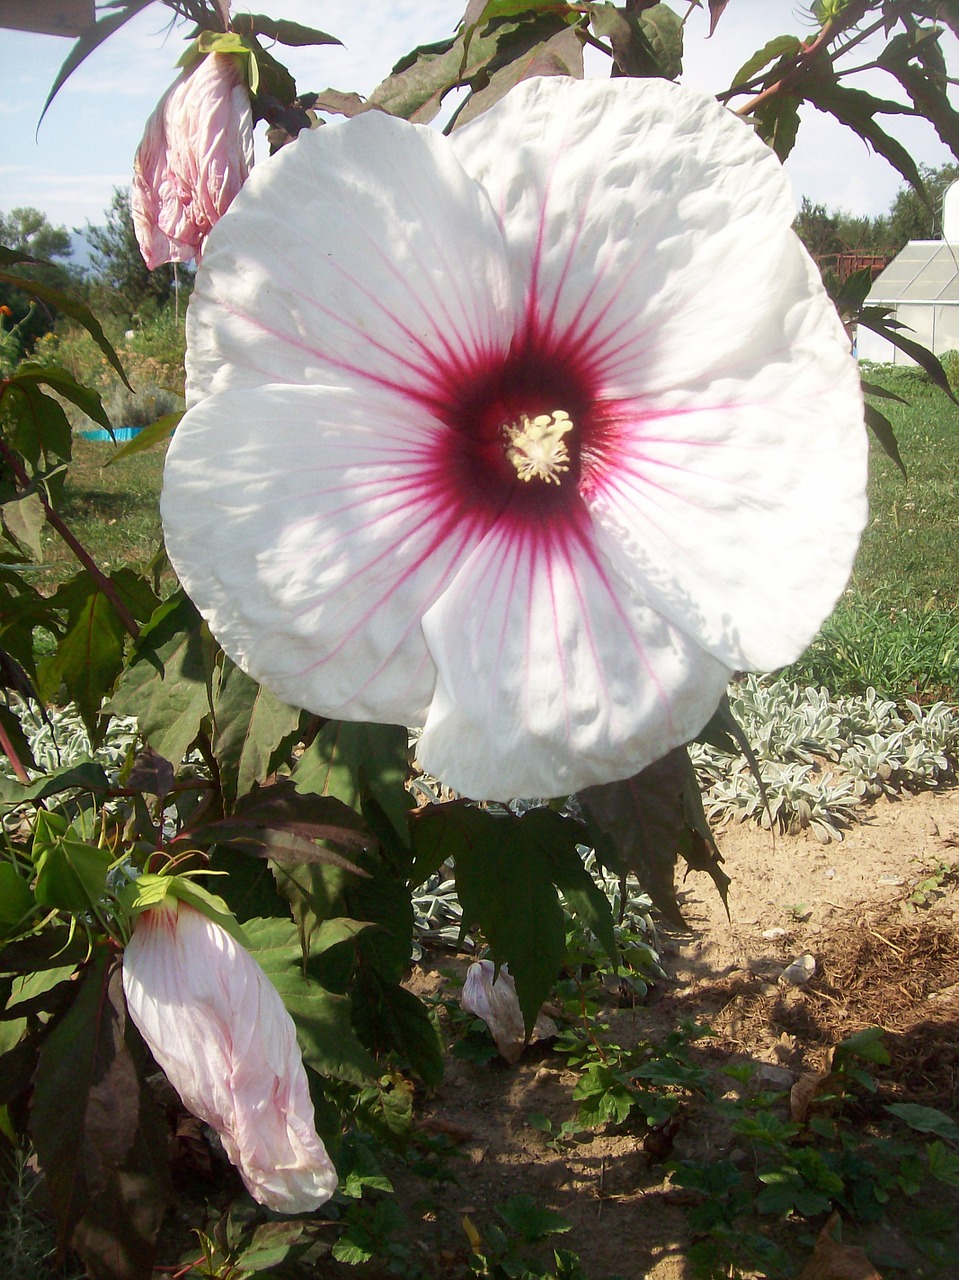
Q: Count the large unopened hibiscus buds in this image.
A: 2